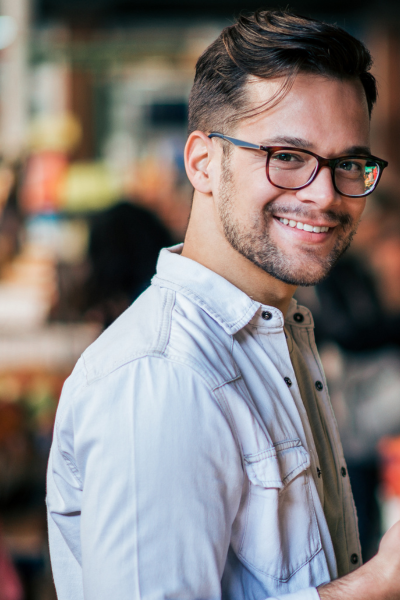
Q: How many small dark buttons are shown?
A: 7